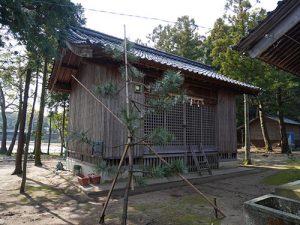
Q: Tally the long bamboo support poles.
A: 3